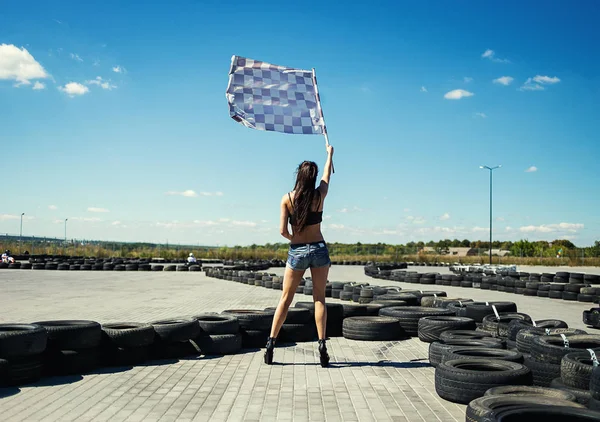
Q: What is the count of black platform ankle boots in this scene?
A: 2